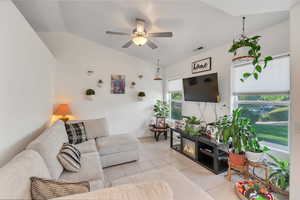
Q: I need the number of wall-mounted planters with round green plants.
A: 2